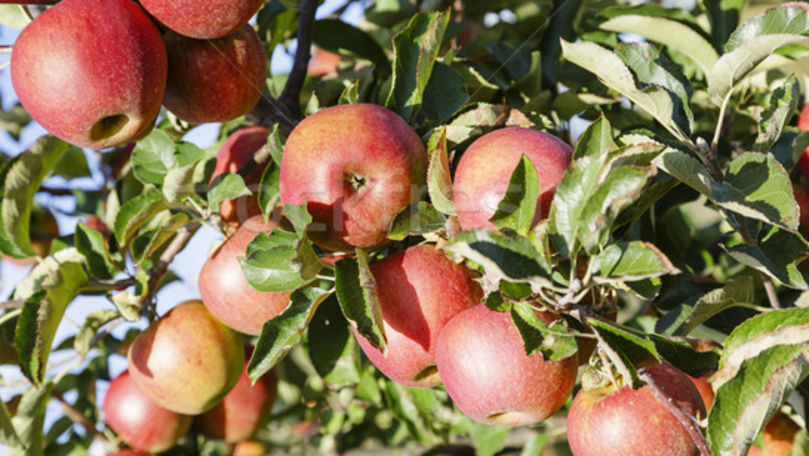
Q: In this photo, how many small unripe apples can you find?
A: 0